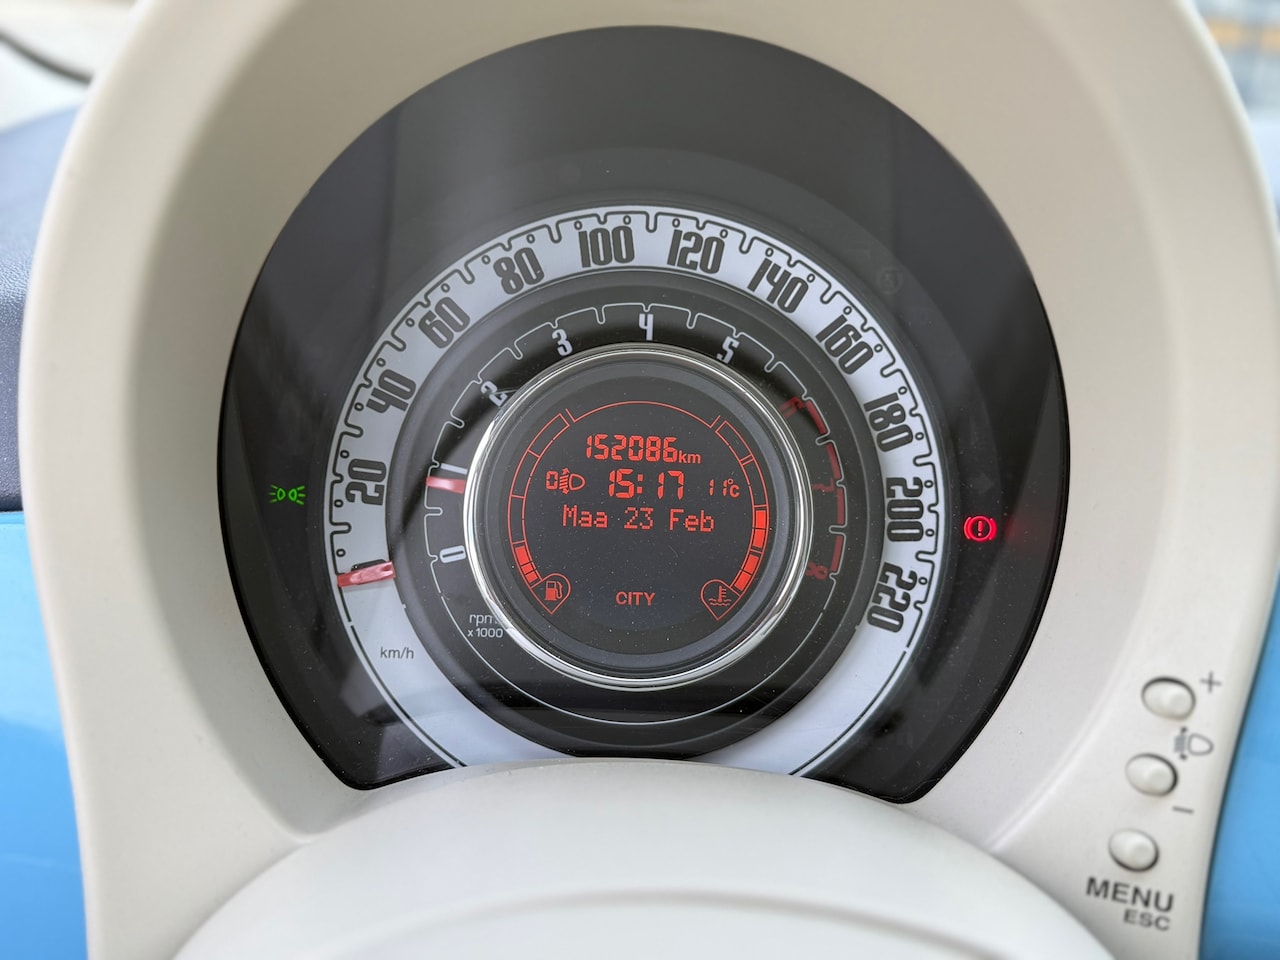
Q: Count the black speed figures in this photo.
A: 11